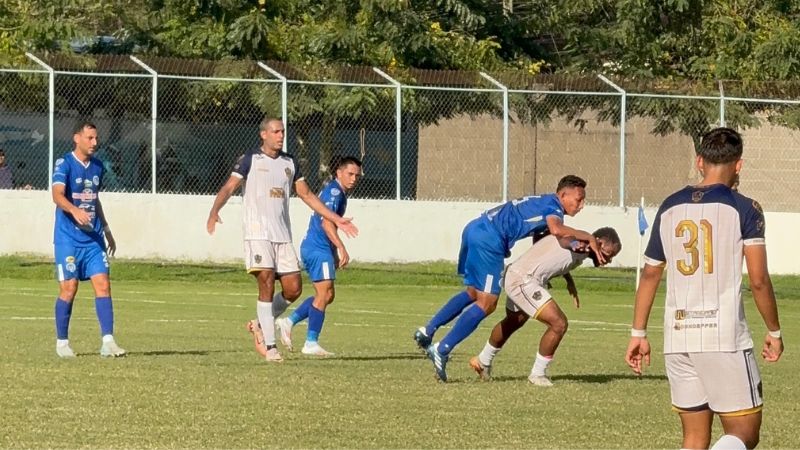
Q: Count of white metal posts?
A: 7